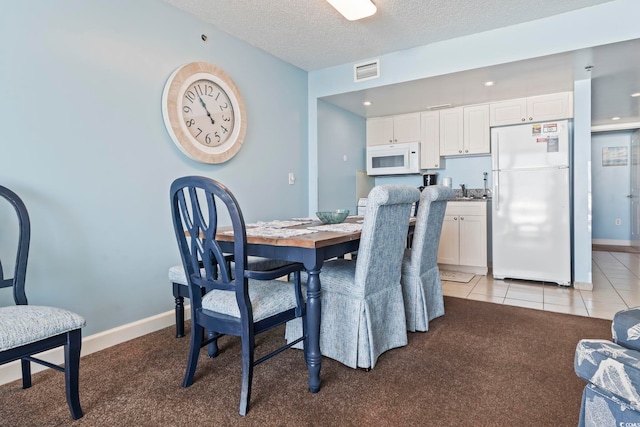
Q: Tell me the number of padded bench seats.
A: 1